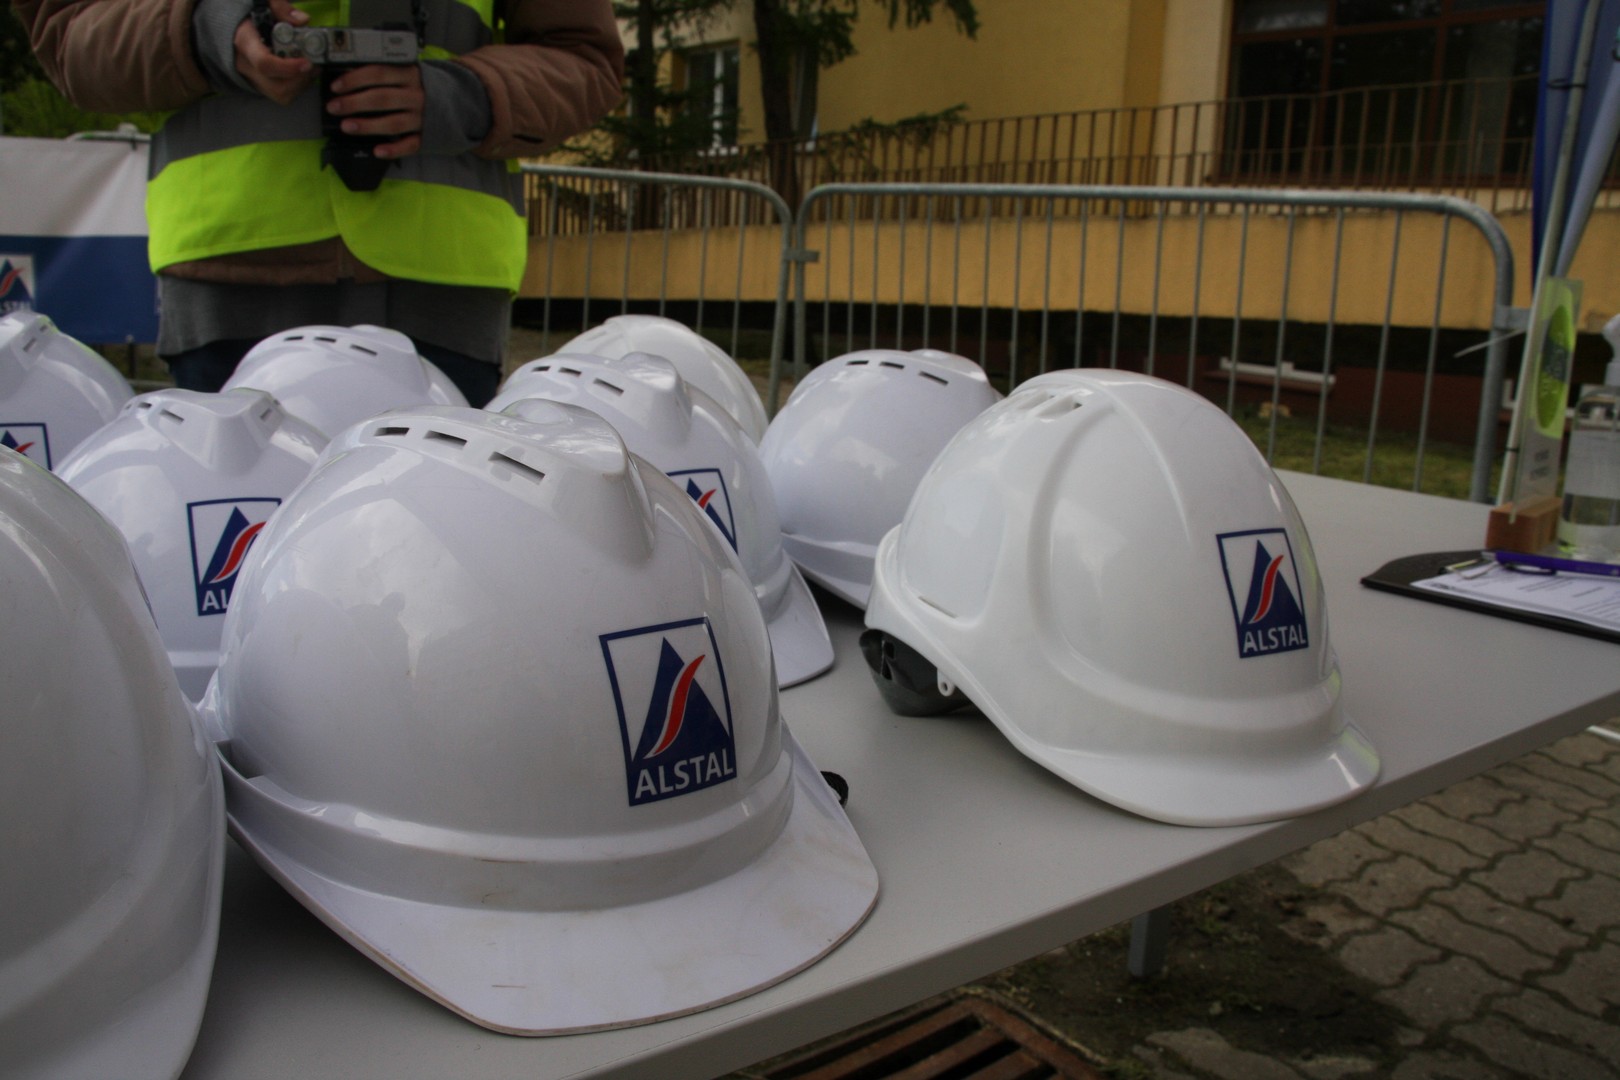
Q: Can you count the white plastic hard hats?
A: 9